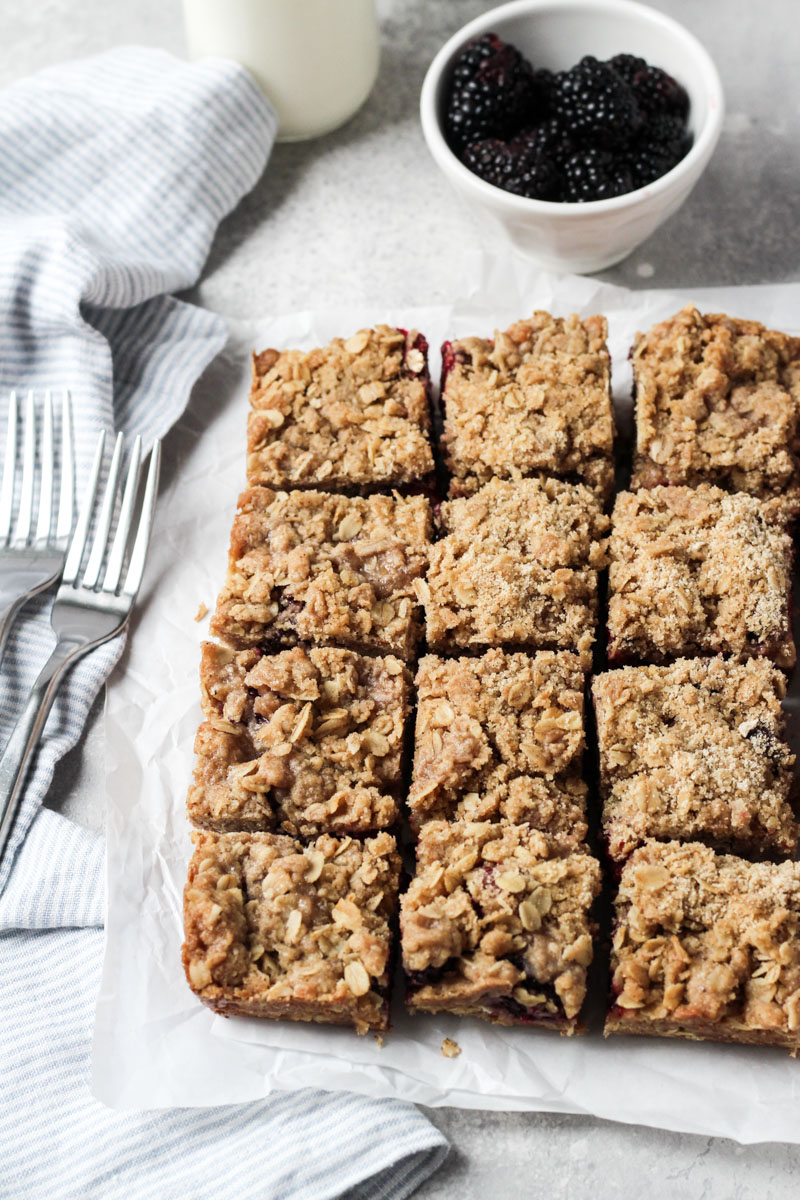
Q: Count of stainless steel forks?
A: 2